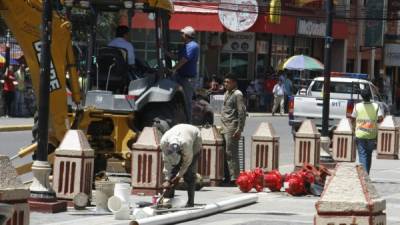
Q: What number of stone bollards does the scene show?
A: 9